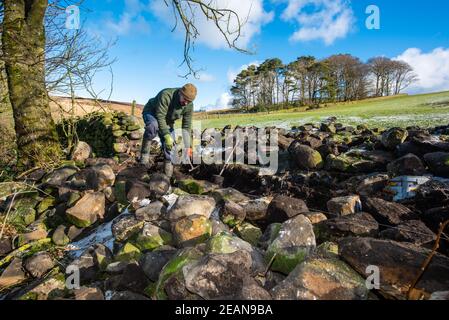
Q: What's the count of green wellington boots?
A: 2